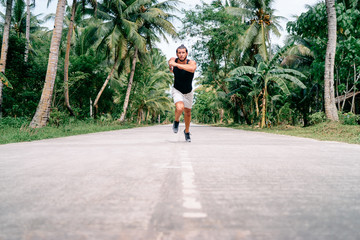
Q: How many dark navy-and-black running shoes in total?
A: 2